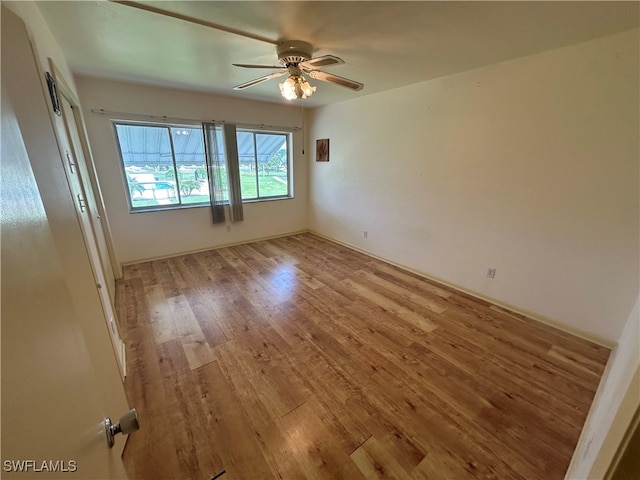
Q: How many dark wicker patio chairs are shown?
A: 0